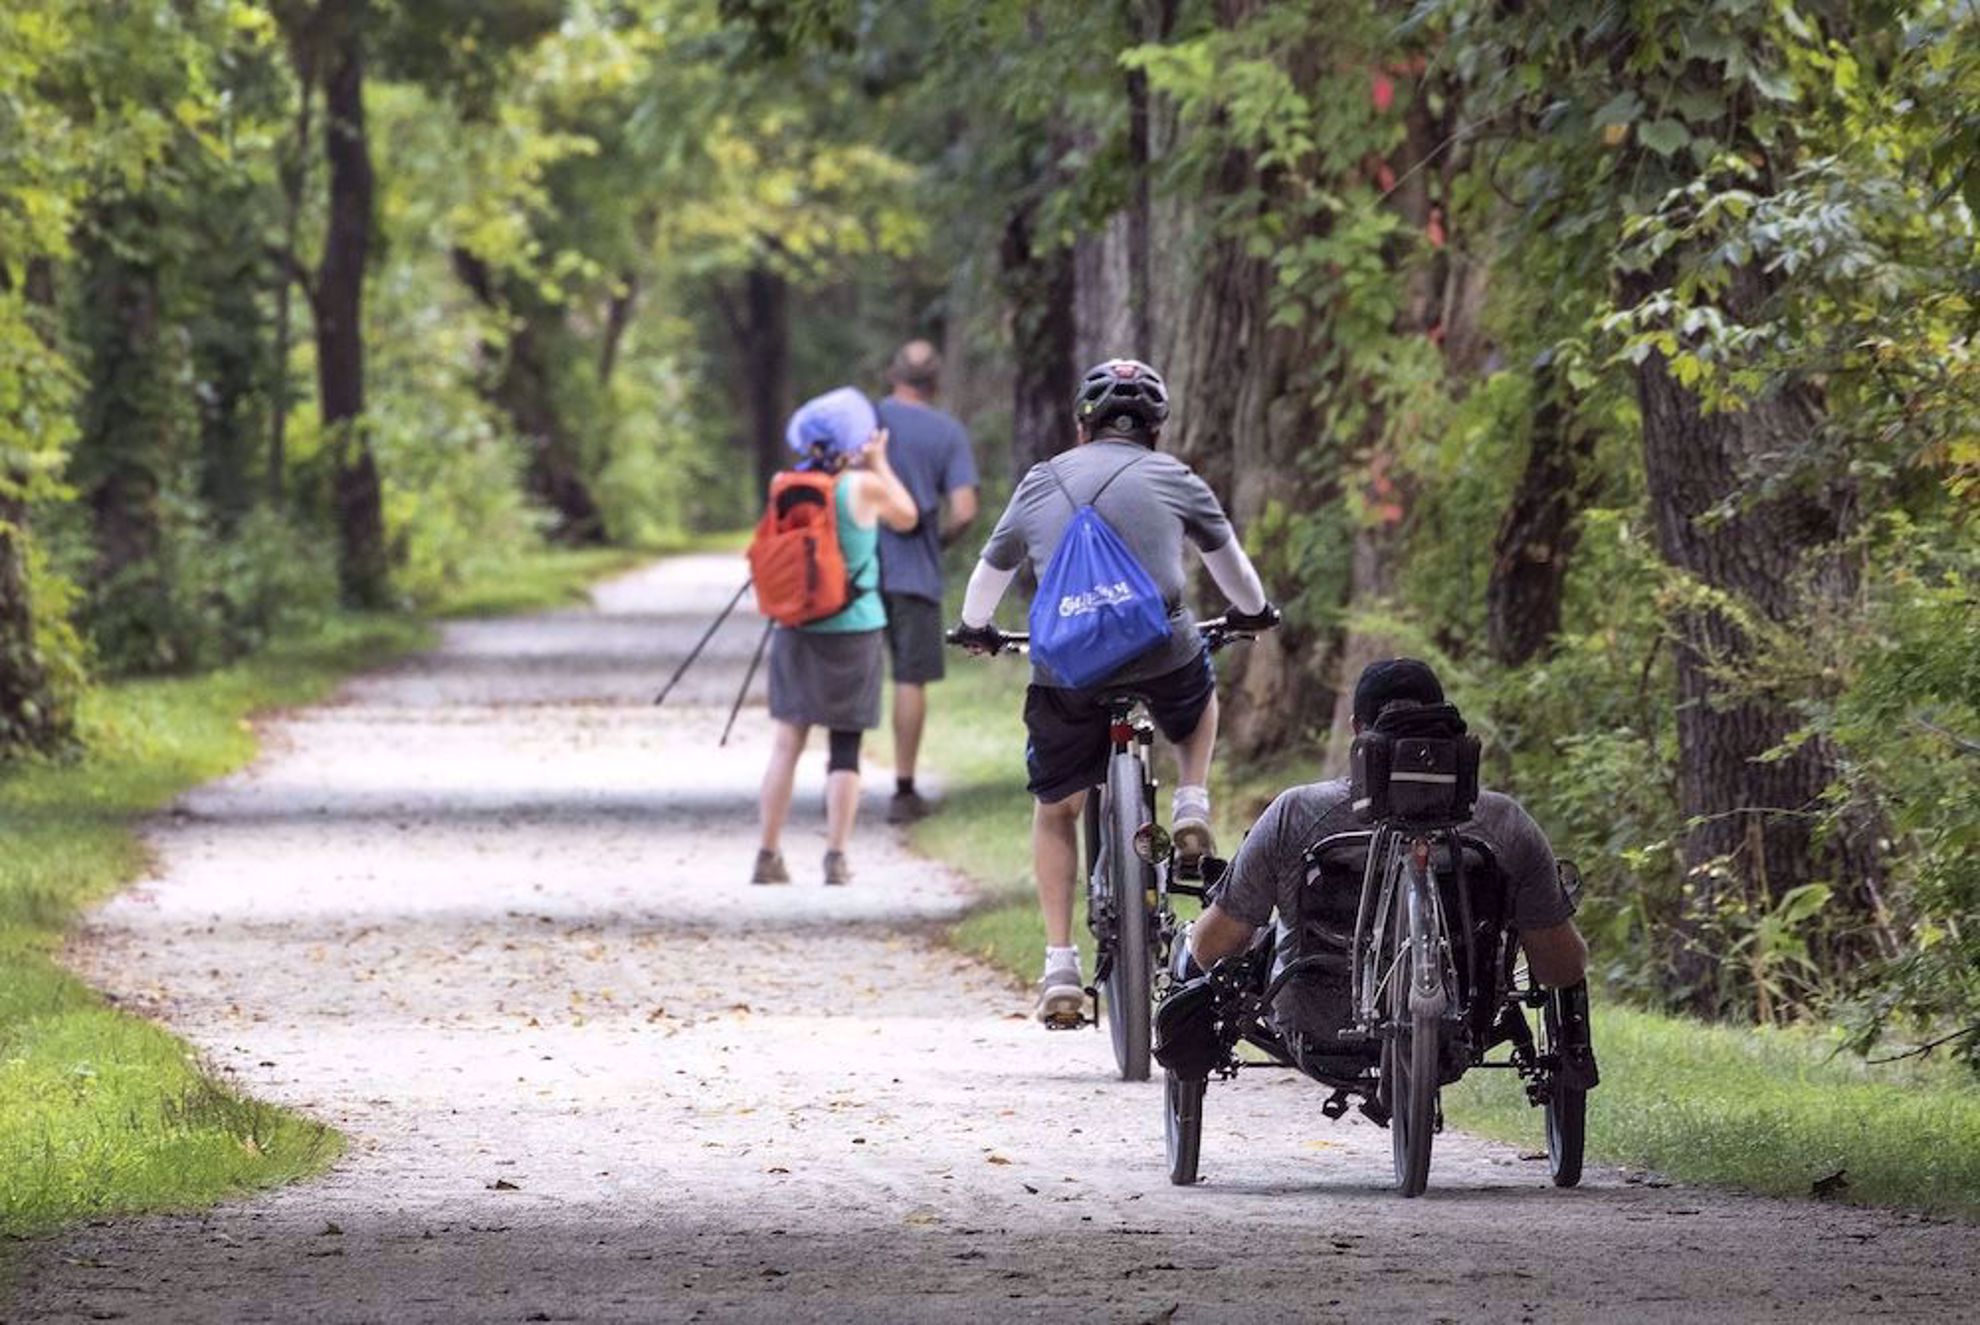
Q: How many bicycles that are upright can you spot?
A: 1